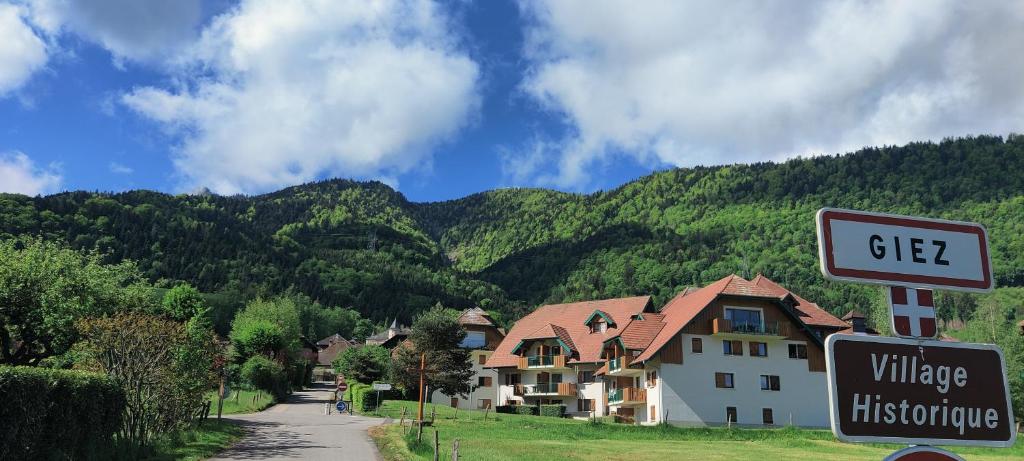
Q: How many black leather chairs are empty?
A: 0